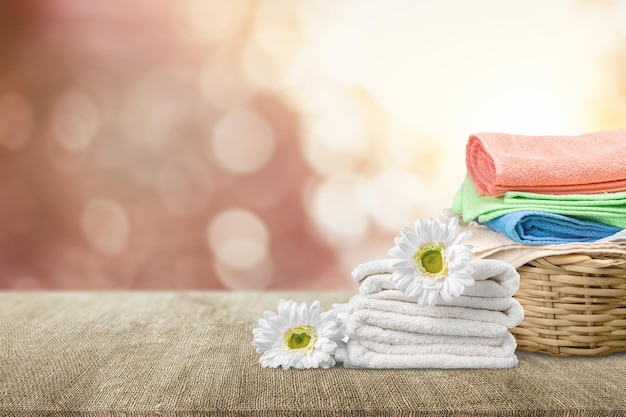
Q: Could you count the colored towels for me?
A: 3